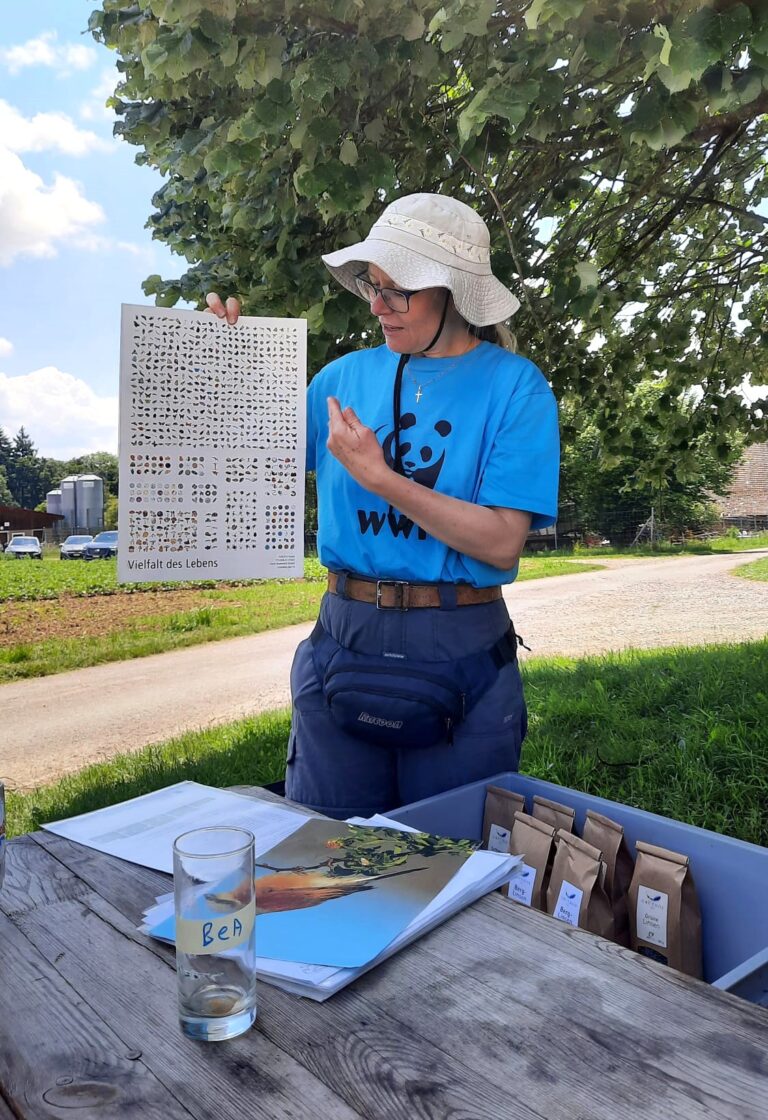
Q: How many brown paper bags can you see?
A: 6